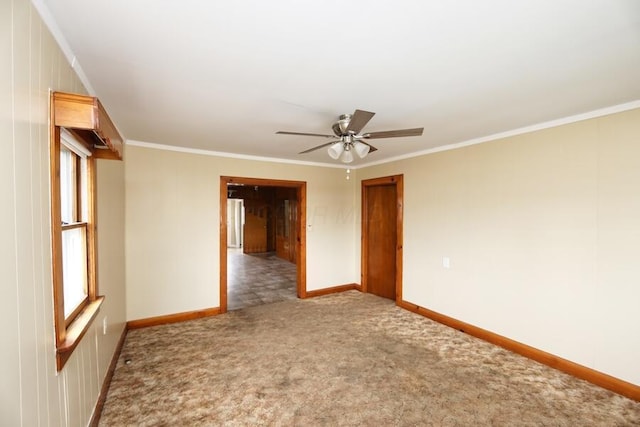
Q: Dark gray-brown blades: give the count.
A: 5